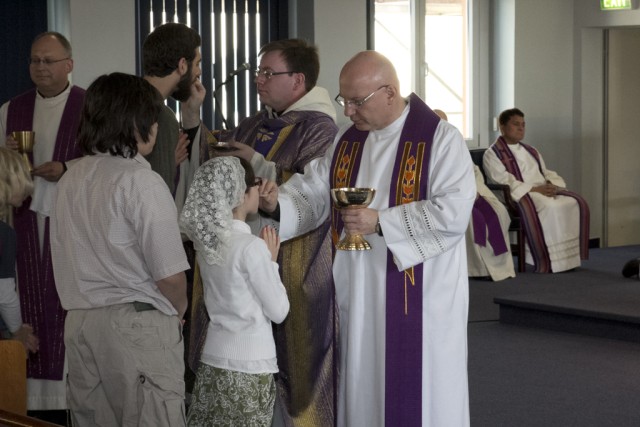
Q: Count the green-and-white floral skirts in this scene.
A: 1